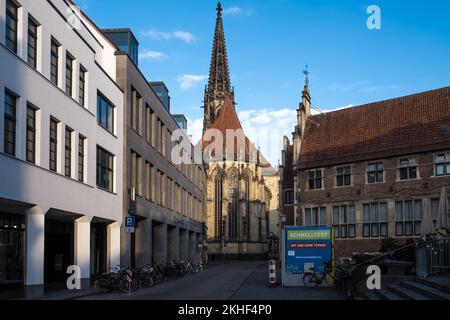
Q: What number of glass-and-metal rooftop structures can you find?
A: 3